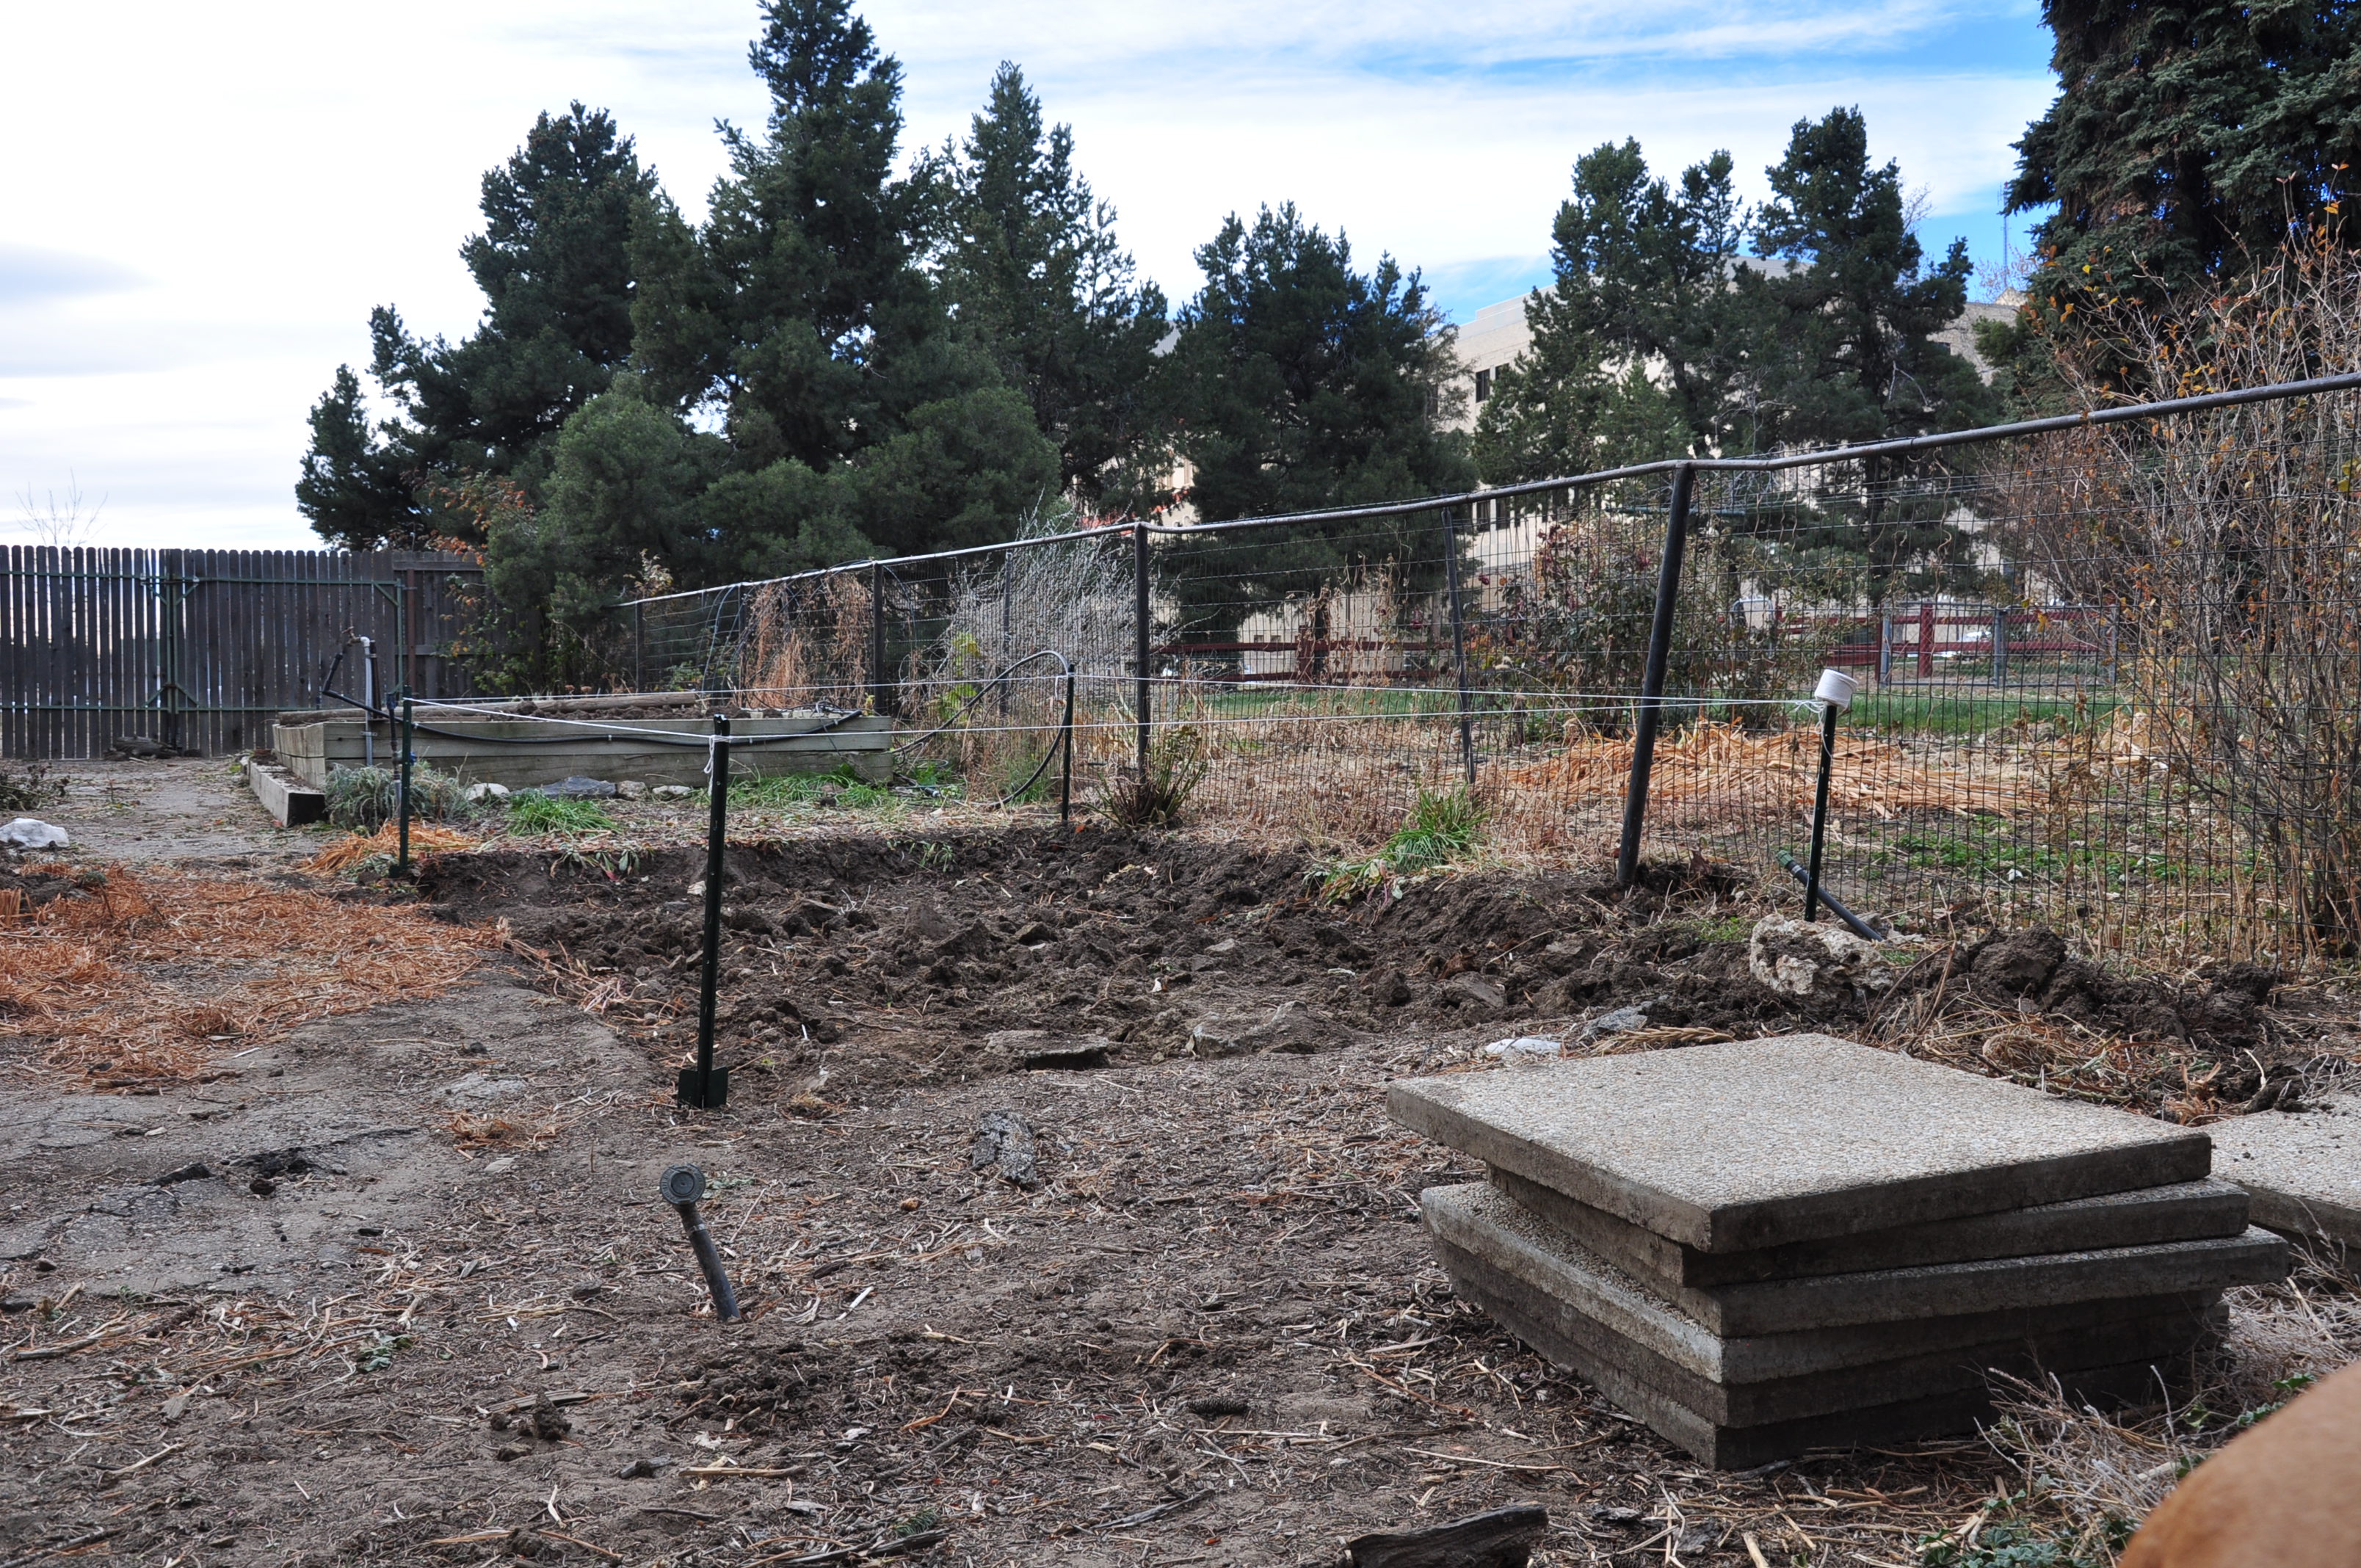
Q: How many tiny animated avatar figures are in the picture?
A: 0